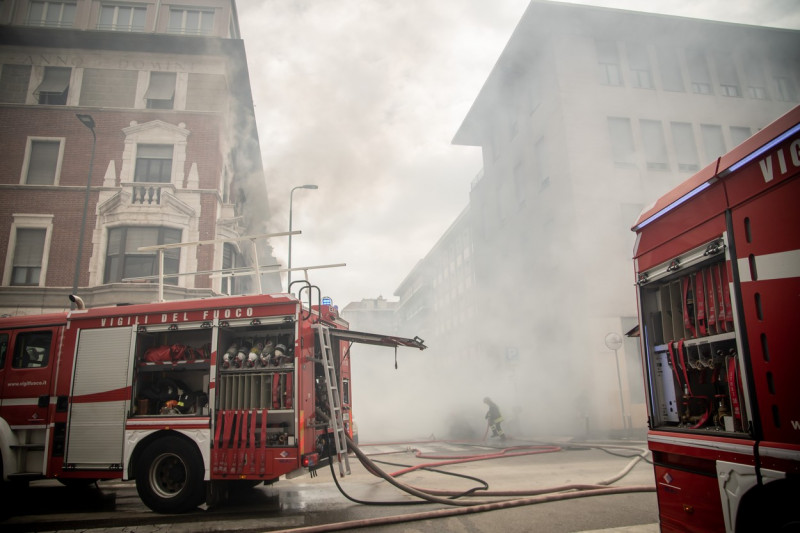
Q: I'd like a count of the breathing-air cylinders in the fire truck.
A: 5